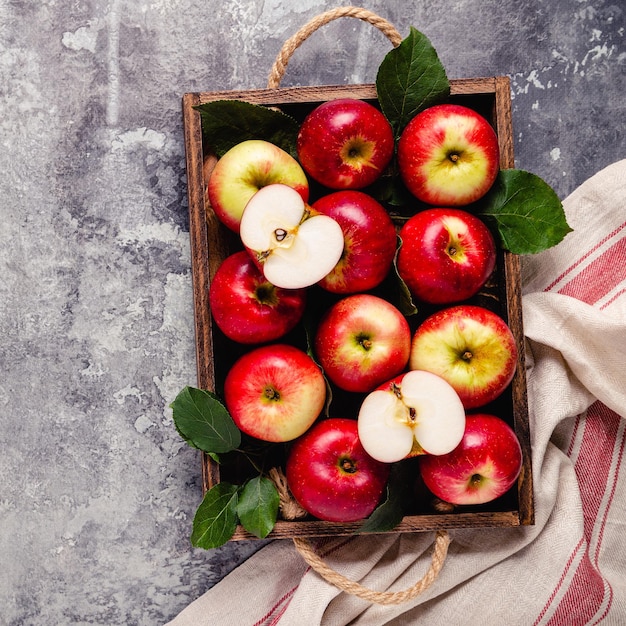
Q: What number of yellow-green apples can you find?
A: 2